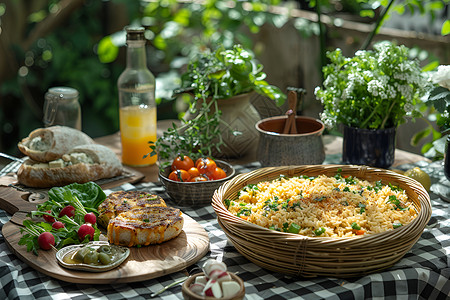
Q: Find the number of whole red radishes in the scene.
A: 6